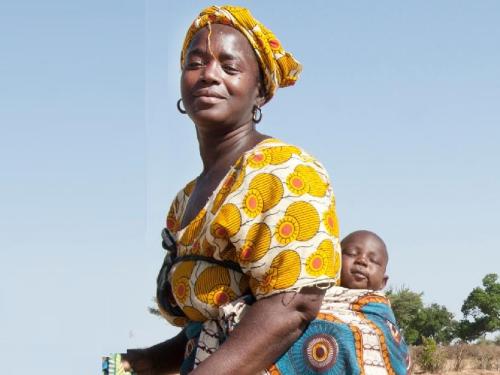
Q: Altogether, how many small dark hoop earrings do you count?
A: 2